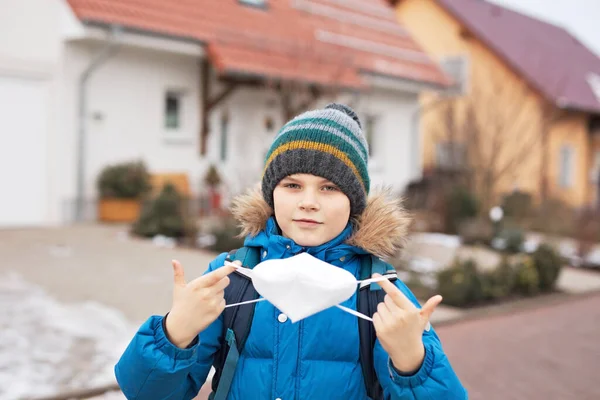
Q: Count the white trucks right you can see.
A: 0